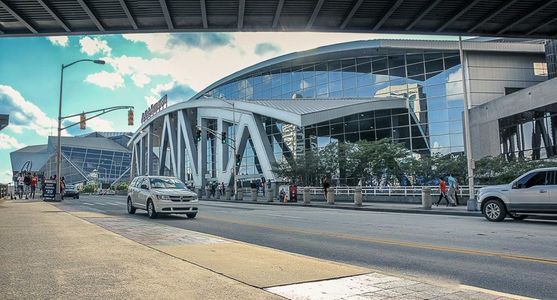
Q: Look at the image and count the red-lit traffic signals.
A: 0